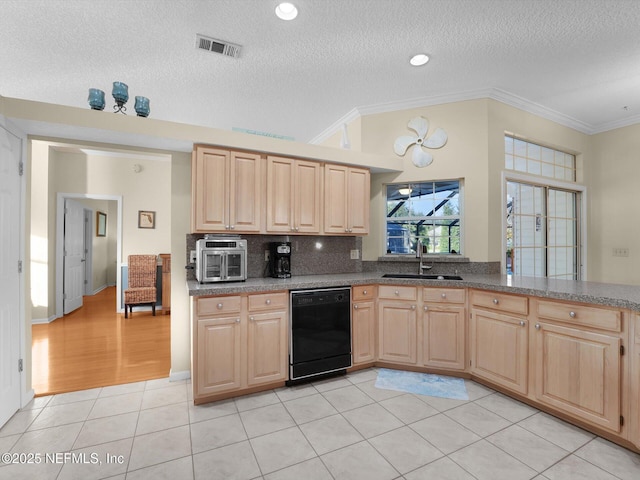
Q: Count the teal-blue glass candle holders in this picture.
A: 3